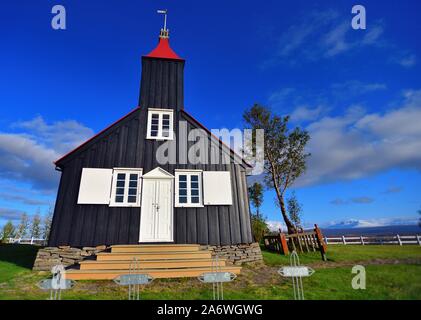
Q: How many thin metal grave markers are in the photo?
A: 4